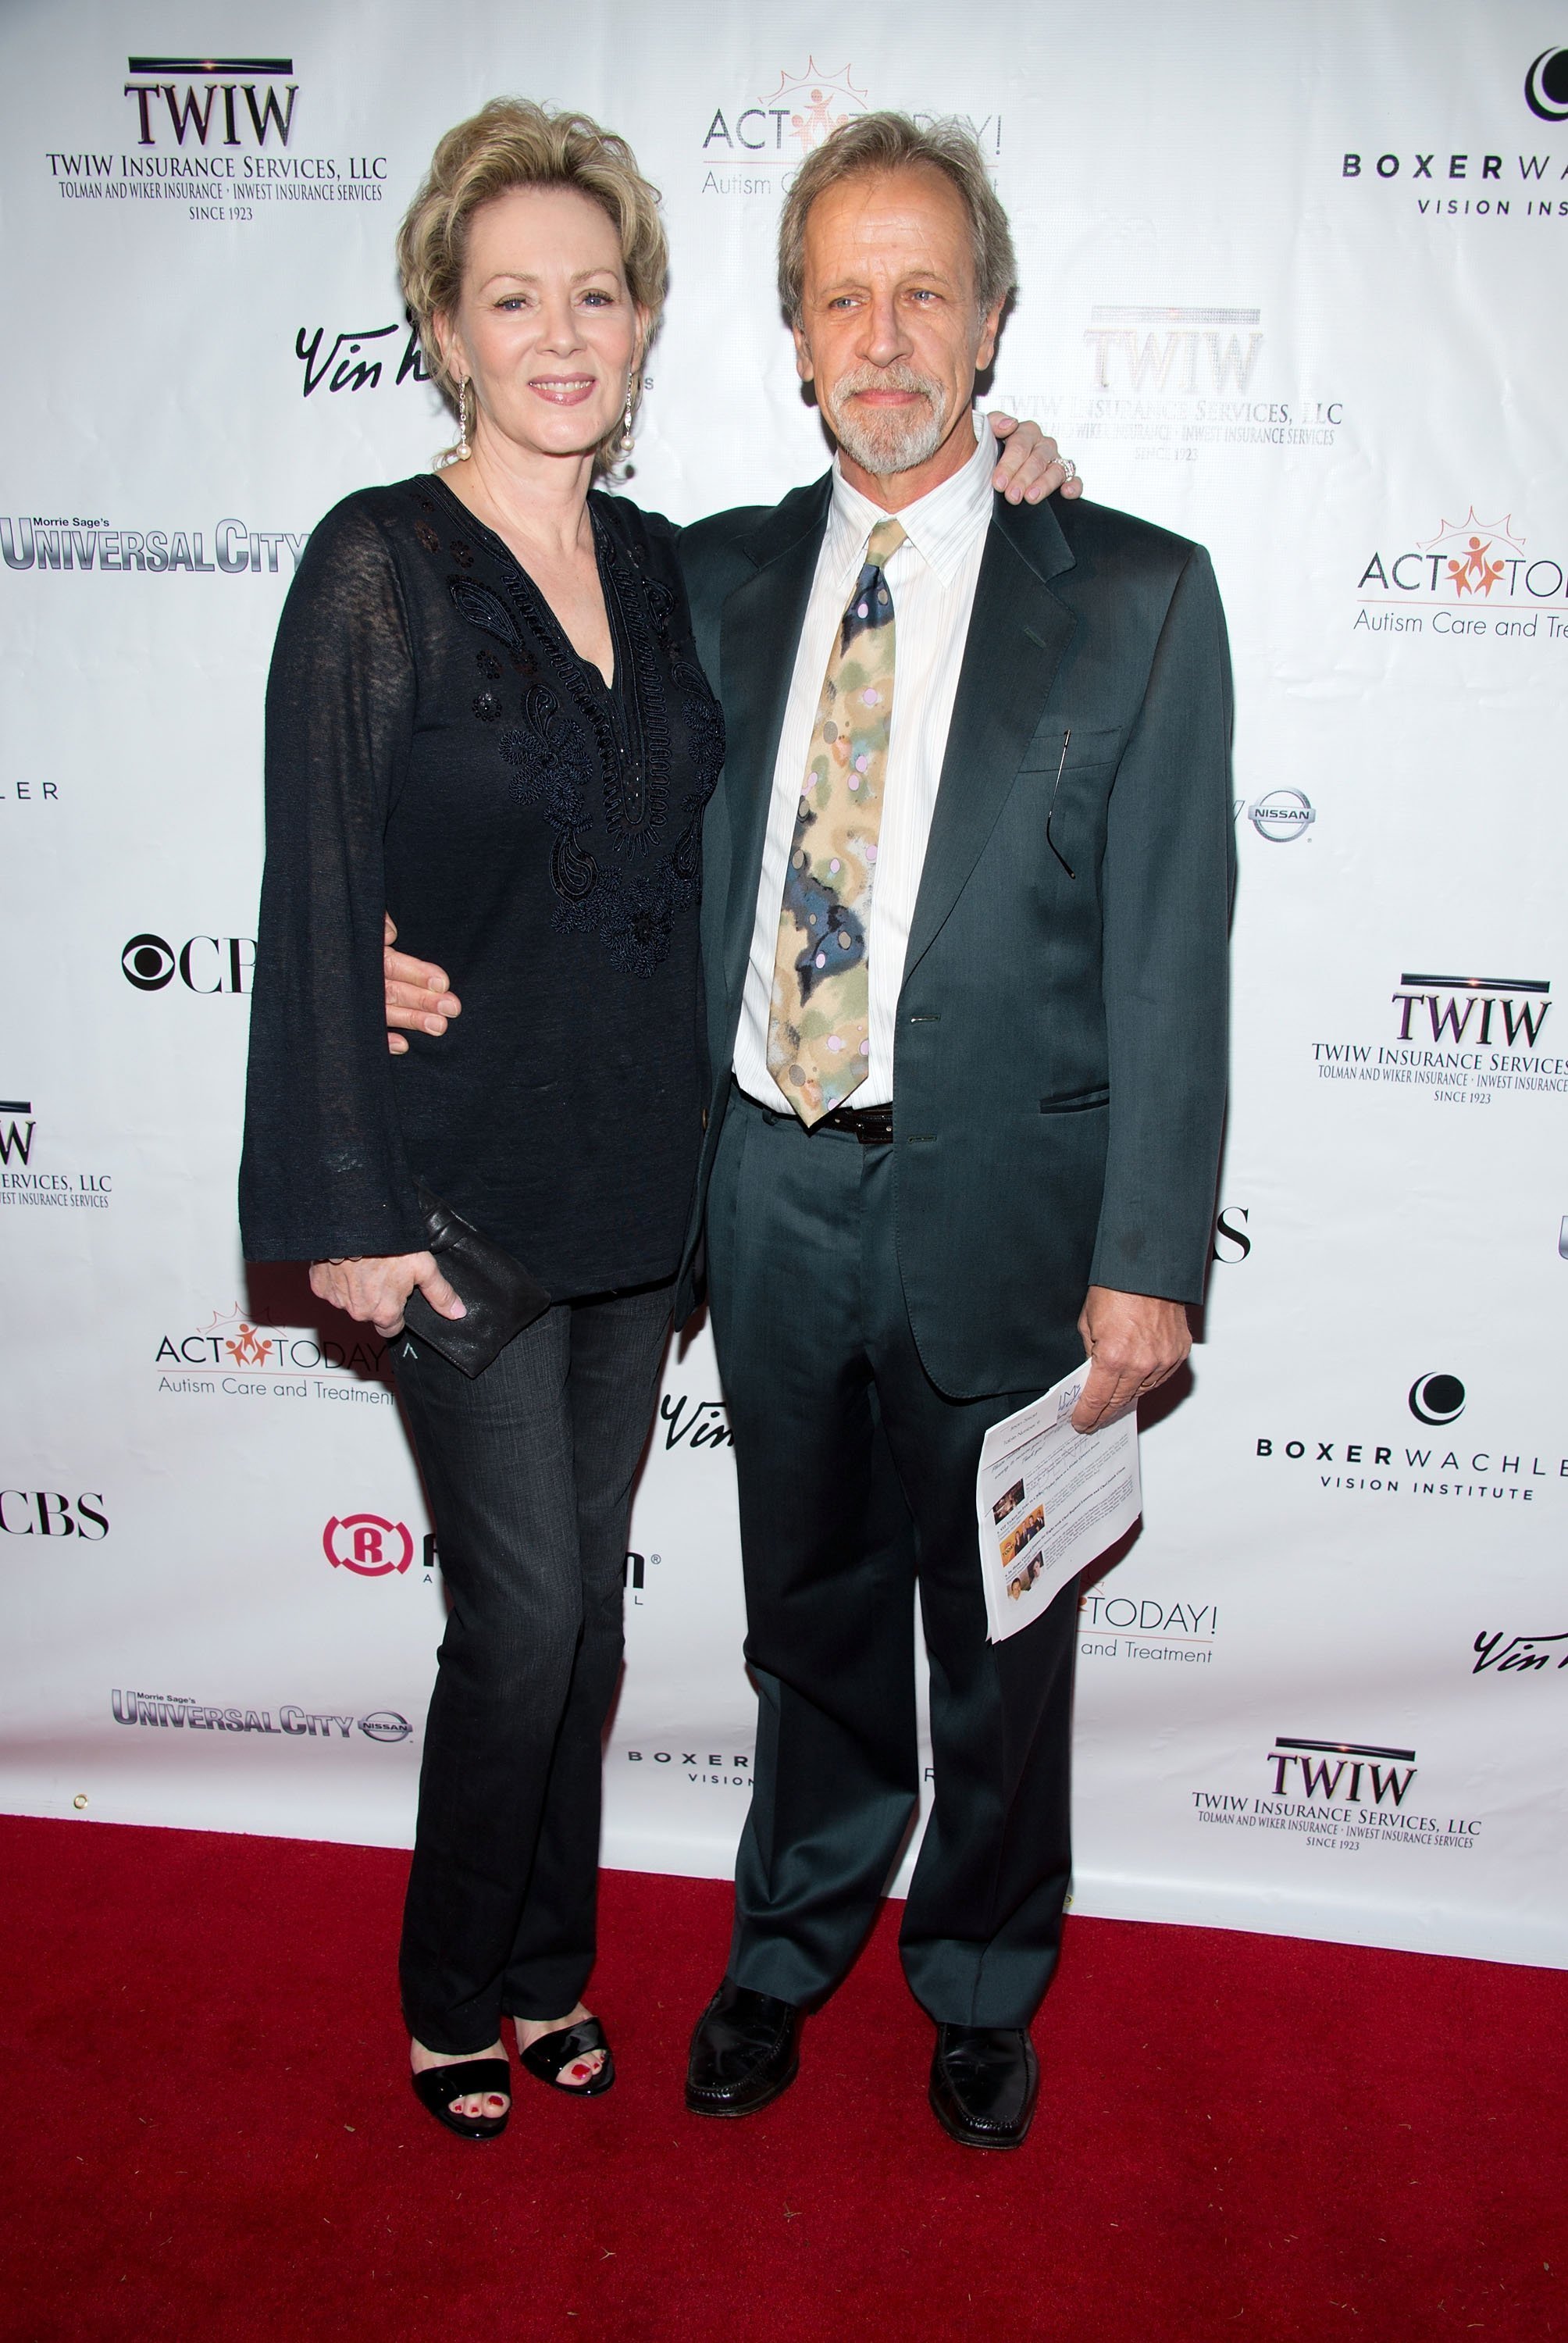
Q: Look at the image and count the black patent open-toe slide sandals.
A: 2